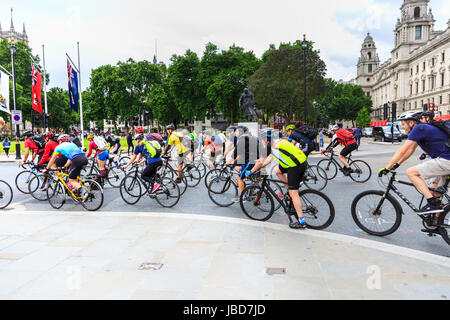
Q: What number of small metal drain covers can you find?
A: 2